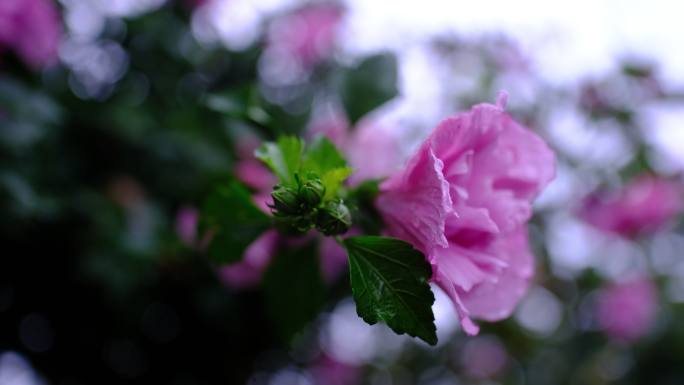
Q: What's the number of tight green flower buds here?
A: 3